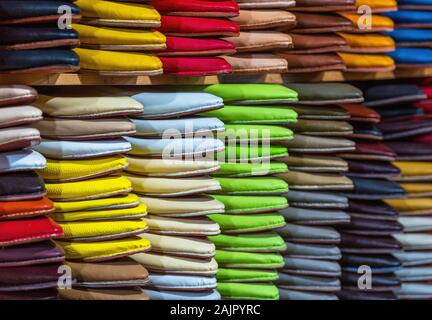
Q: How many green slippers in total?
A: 12